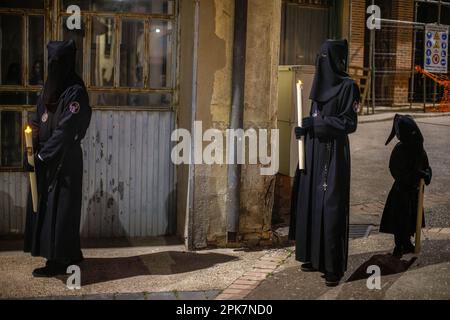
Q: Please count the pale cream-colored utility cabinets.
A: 1